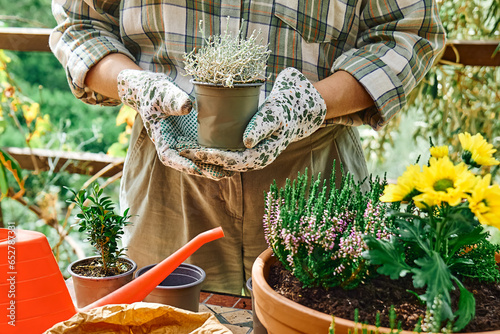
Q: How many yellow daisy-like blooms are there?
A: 5